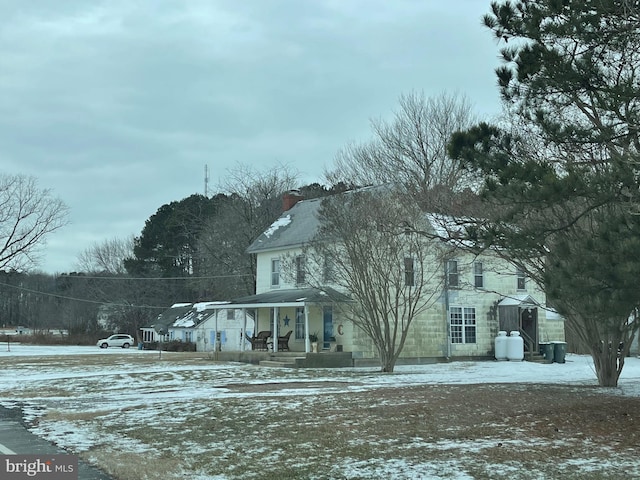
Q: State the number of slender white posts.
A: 4